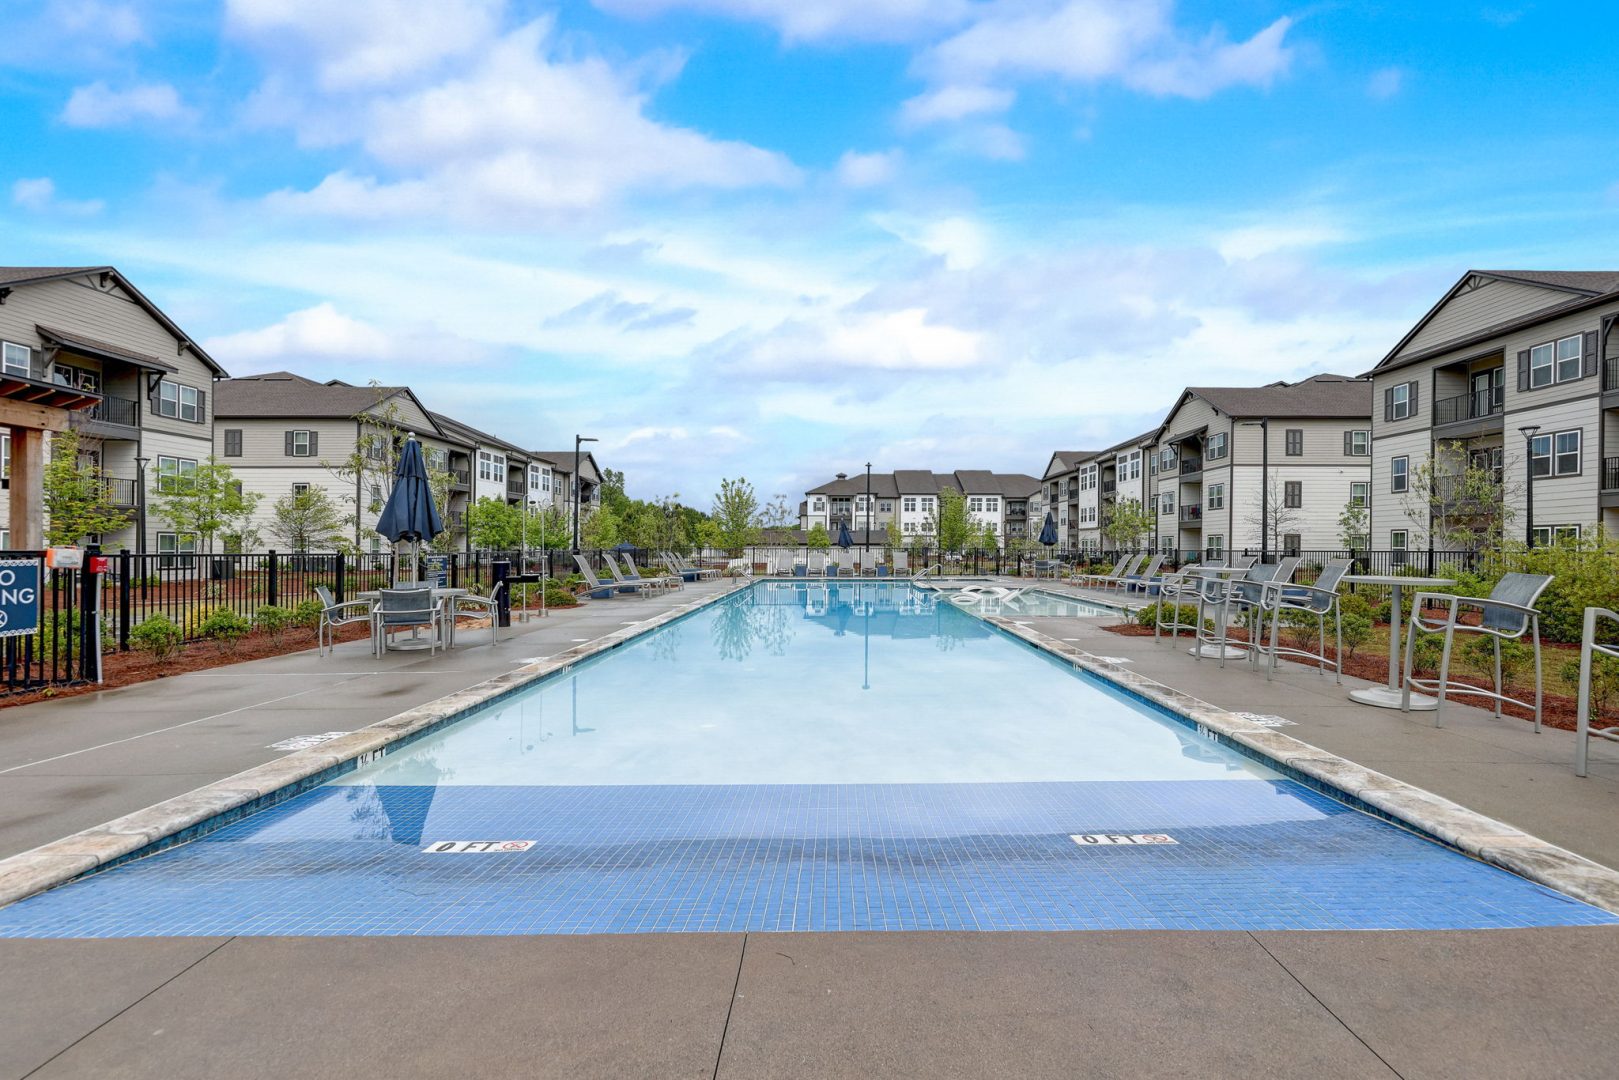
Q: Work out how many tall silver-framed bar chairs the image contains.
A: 5